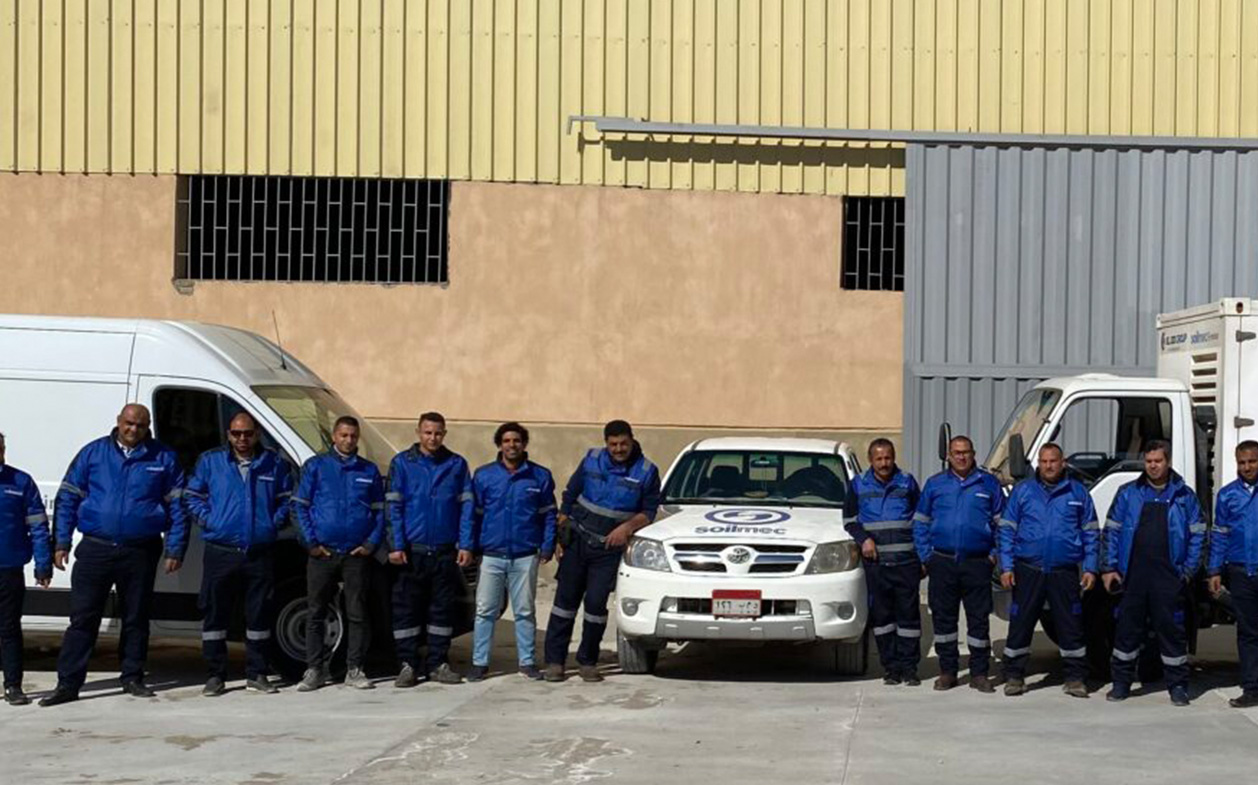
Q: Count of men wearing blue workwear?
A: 12